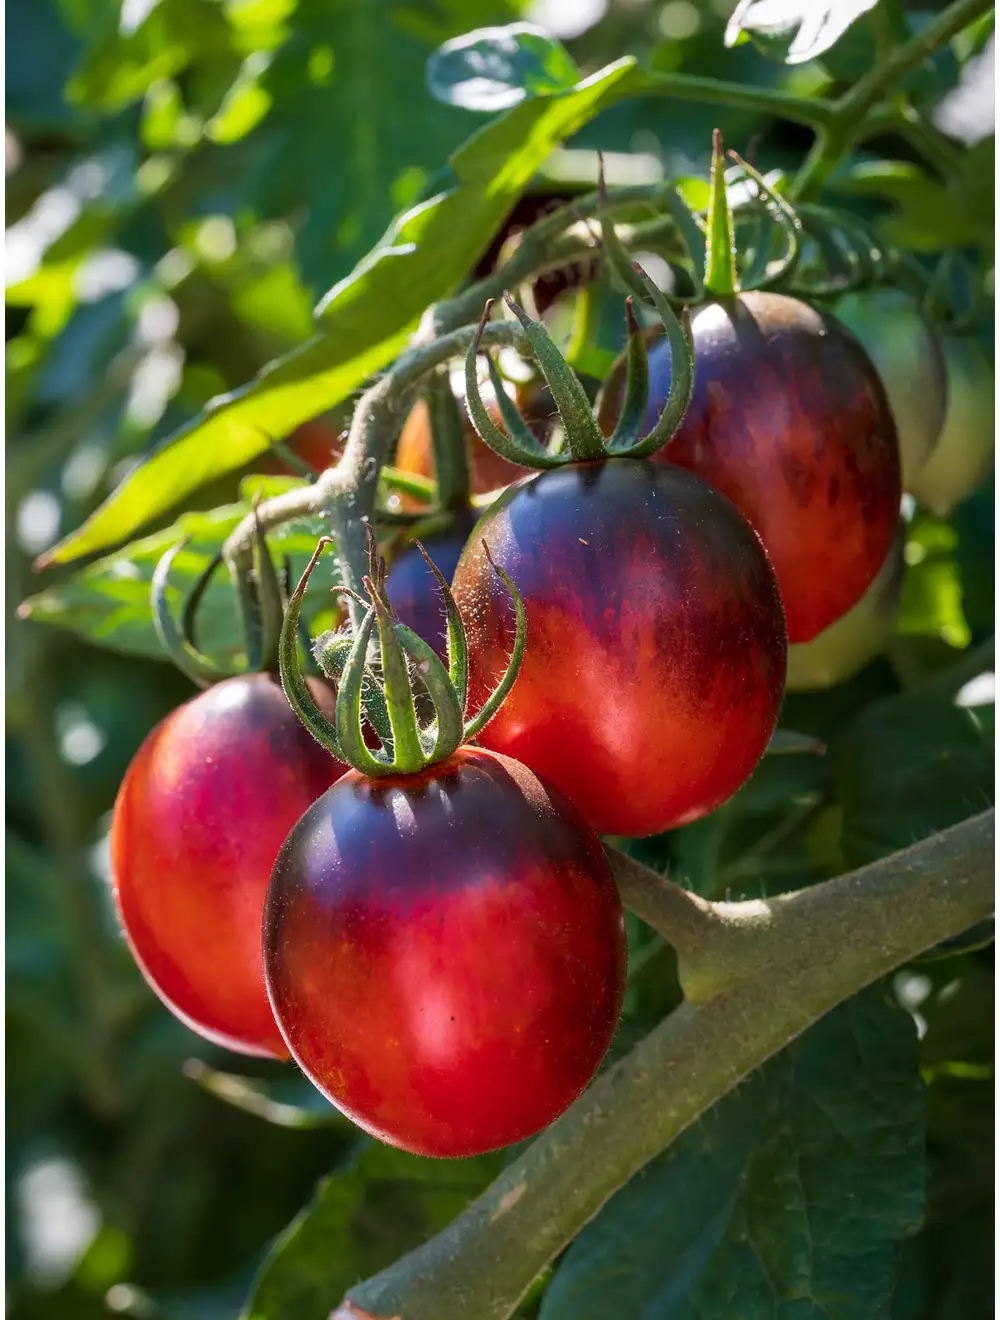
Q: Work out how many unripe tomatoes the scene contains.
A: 3